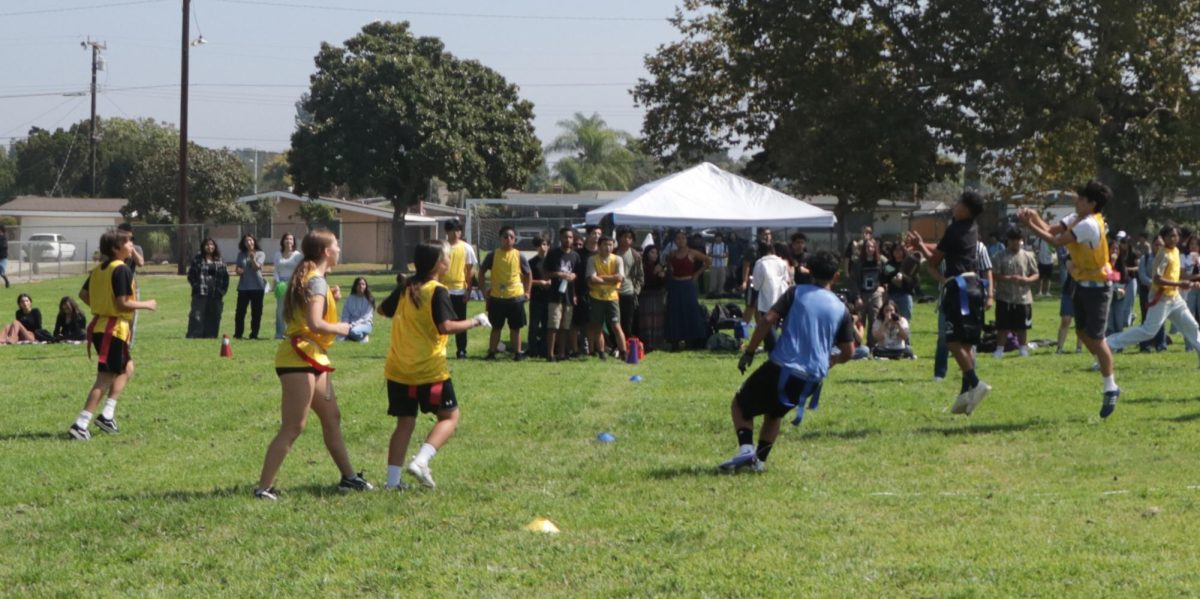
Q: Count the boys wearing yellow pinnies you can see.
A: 6